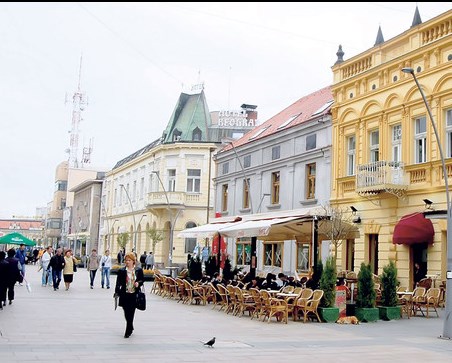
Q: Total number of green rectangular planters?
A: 3